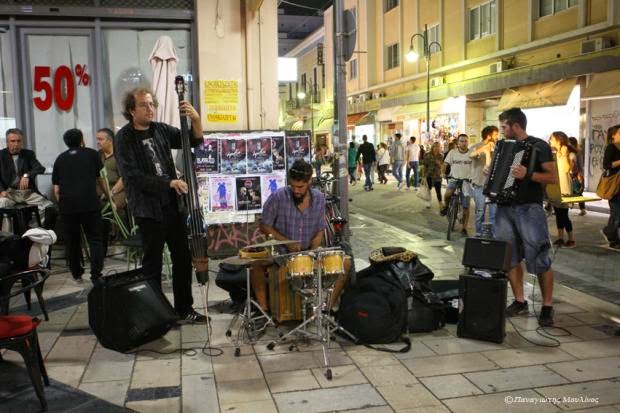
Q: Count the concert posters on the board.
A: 8